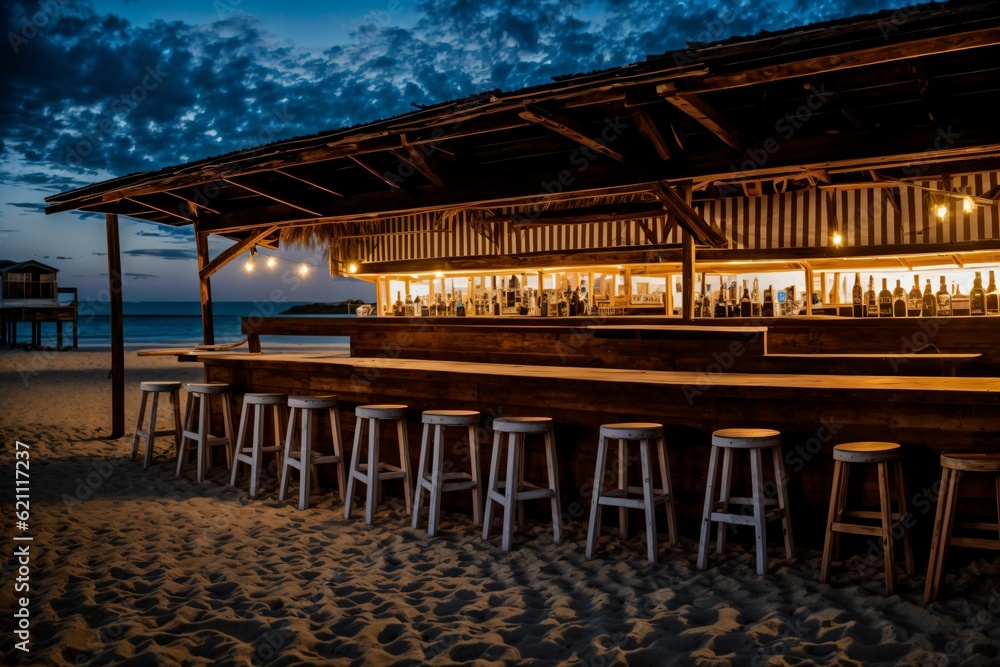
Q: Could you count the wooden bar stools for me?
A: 11